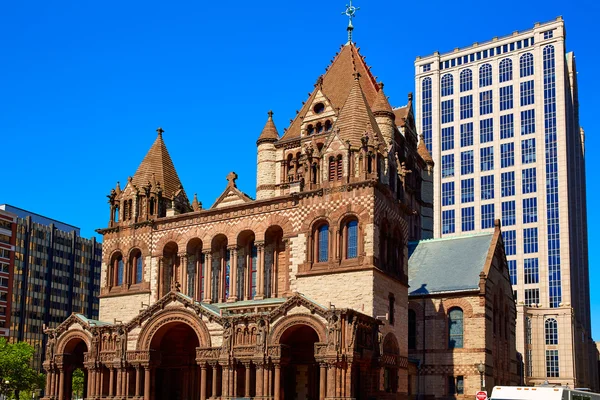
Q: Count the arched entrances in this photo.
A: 3